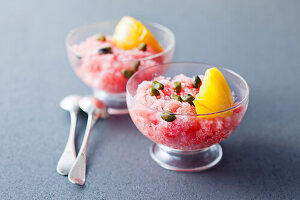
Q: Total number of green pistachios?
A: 12